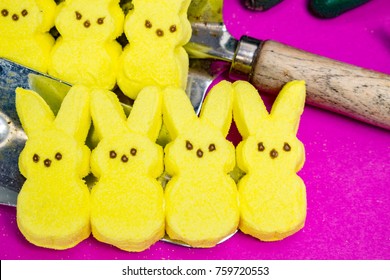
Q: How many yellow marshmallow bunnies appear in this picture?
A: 7